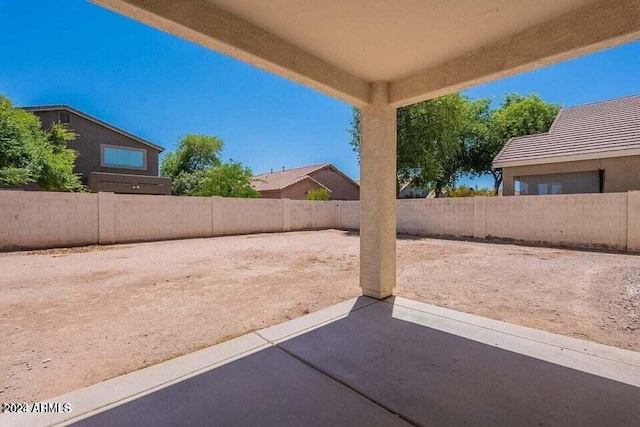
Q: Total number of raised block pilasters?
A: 6